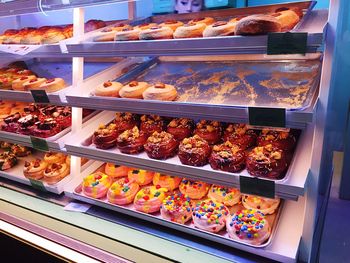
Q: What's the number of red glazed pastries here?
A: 12